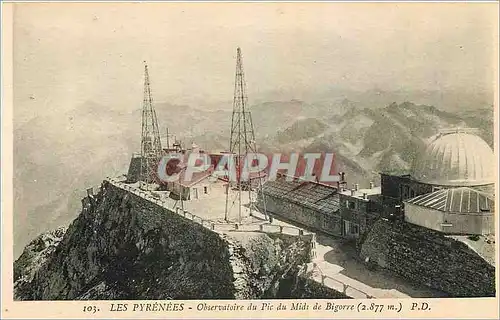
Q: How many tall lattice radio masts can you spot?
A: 2